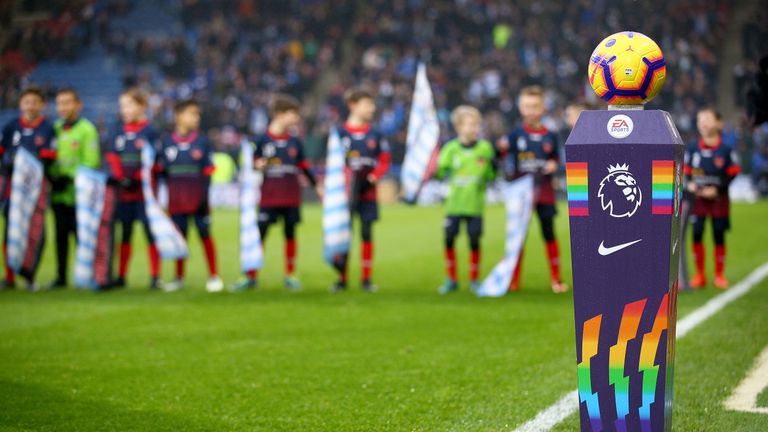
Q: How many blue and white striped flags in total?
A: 7